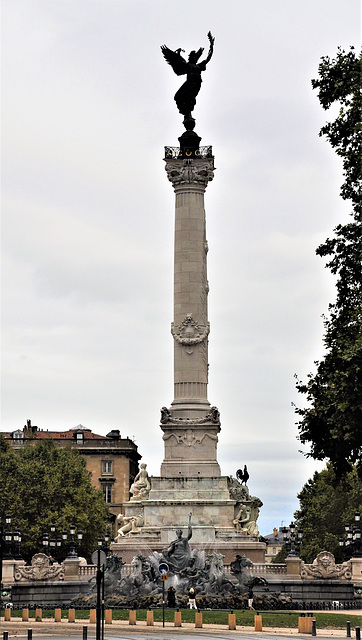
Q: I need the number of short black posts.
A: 6